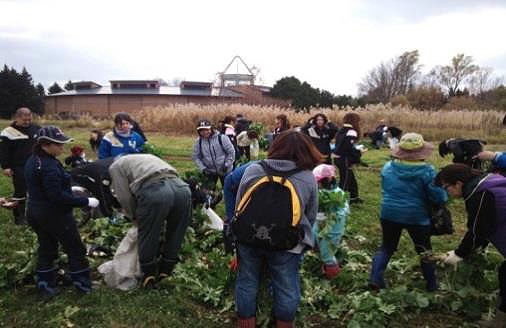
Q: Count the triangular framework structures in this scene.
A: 1